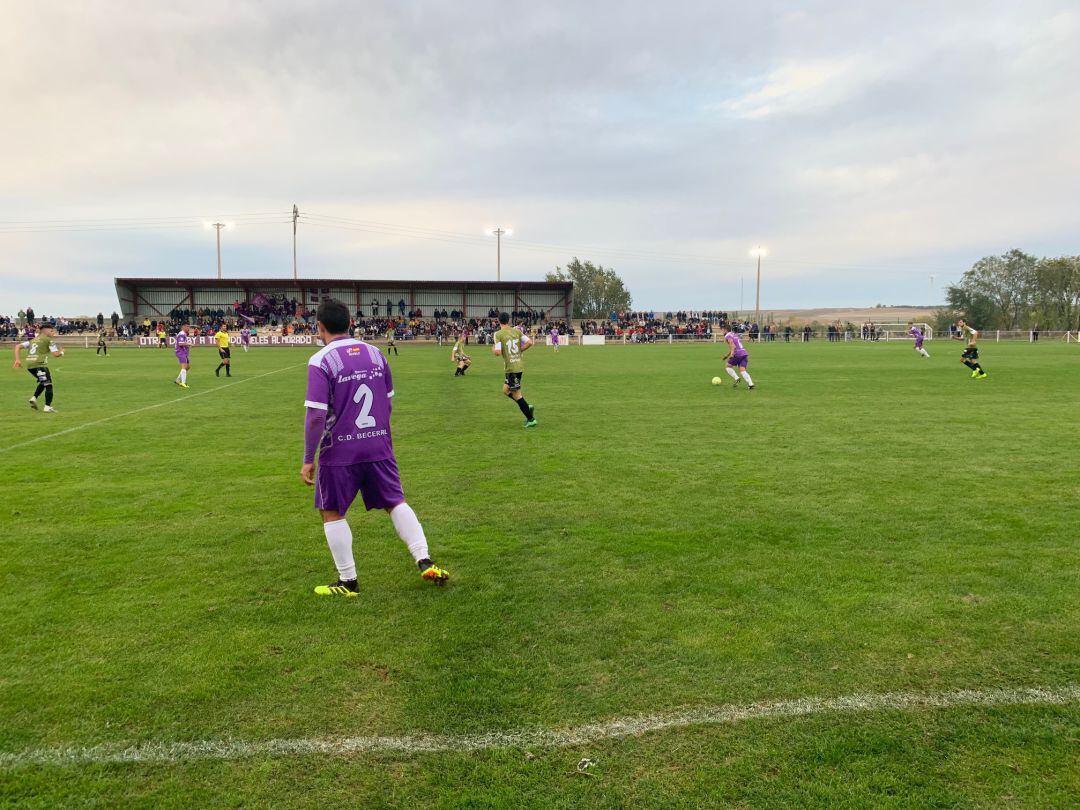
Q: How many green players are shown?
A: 6